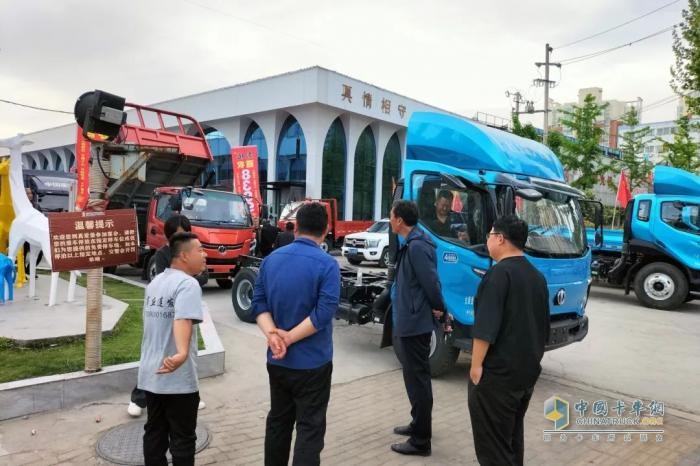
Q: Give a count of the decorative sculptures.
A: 3